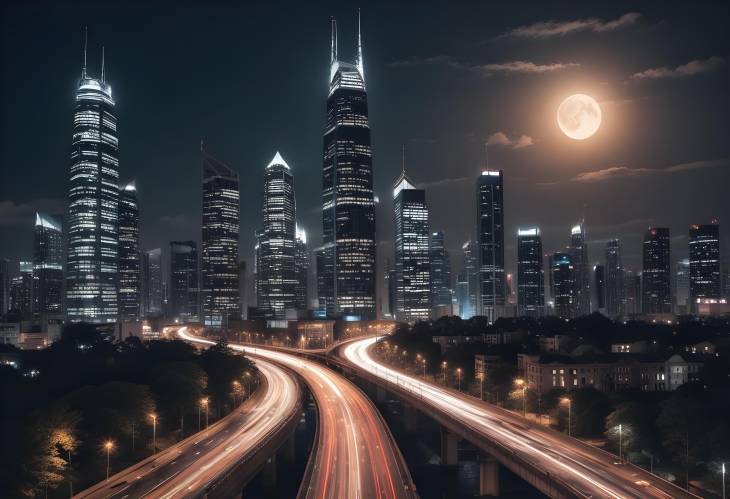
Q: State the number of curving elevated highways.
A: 3